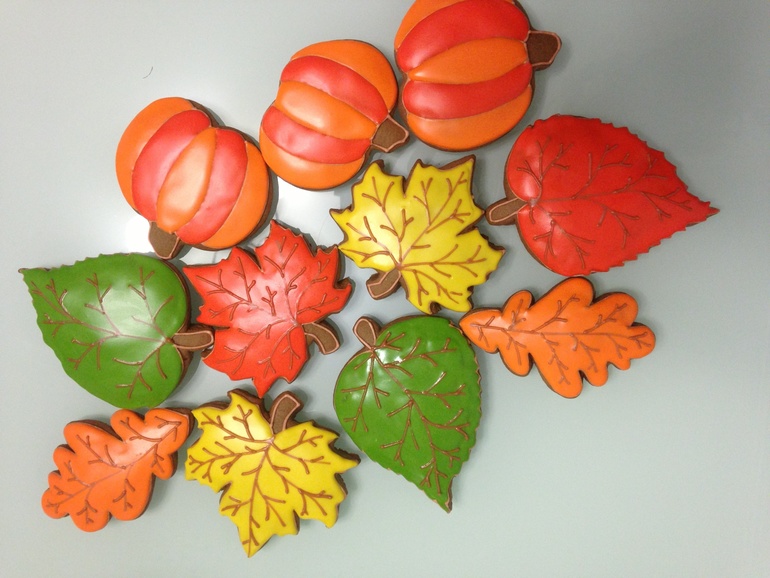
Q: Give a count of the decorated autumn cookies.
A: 11